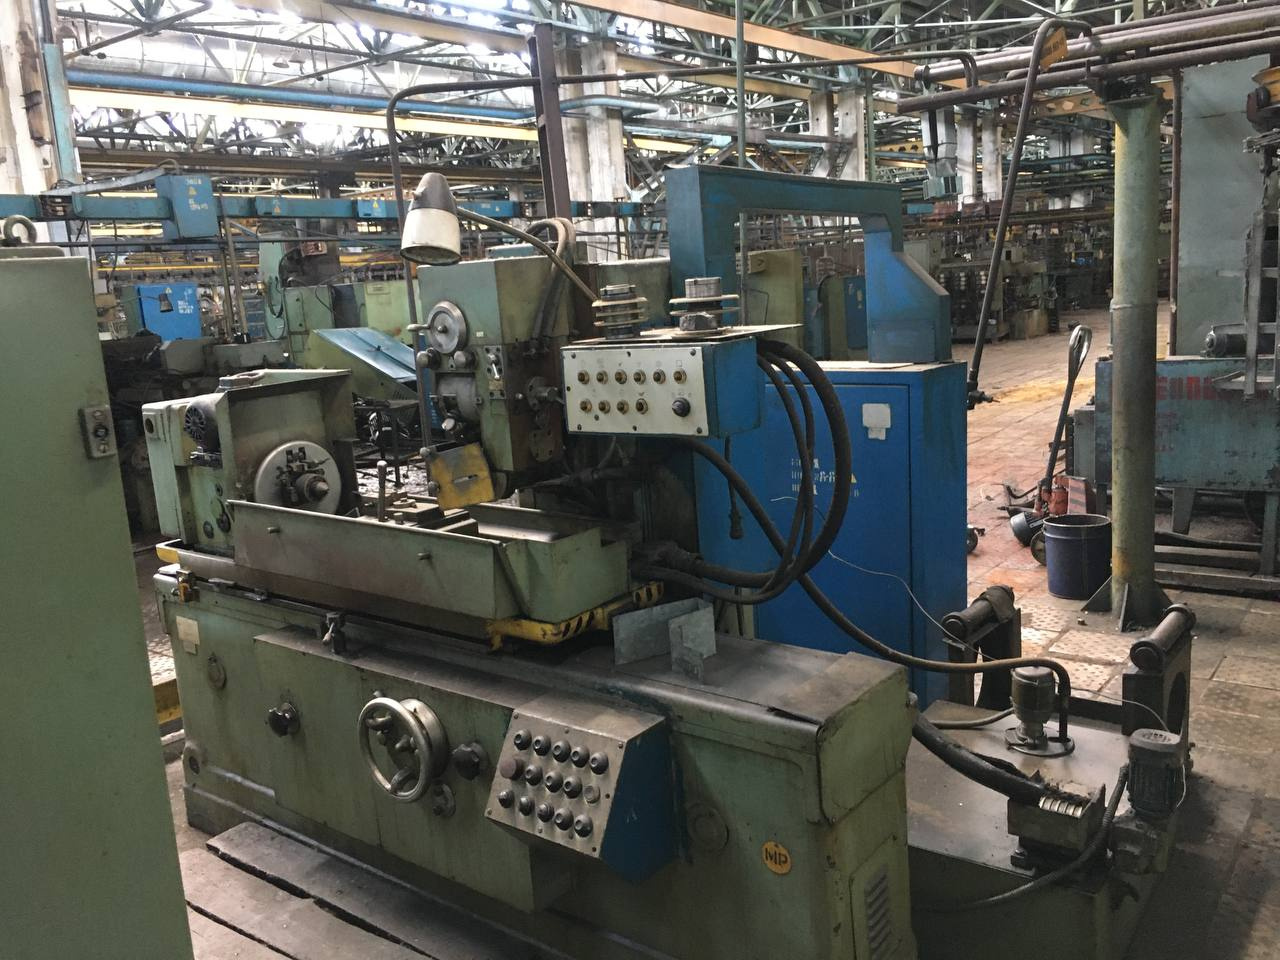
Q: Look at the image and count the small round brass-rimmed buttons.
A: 10